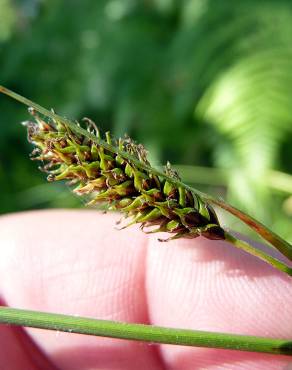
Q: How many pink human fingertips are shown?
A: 2